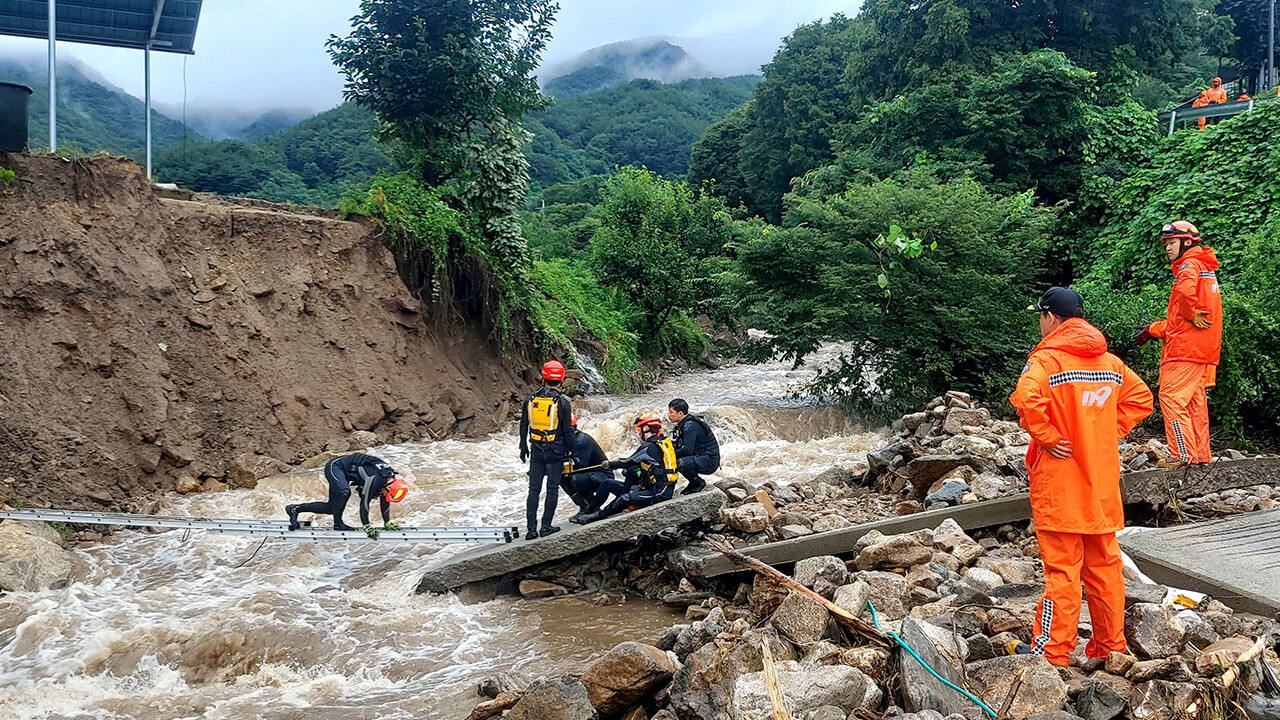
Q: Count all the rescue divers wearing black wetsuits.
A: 5